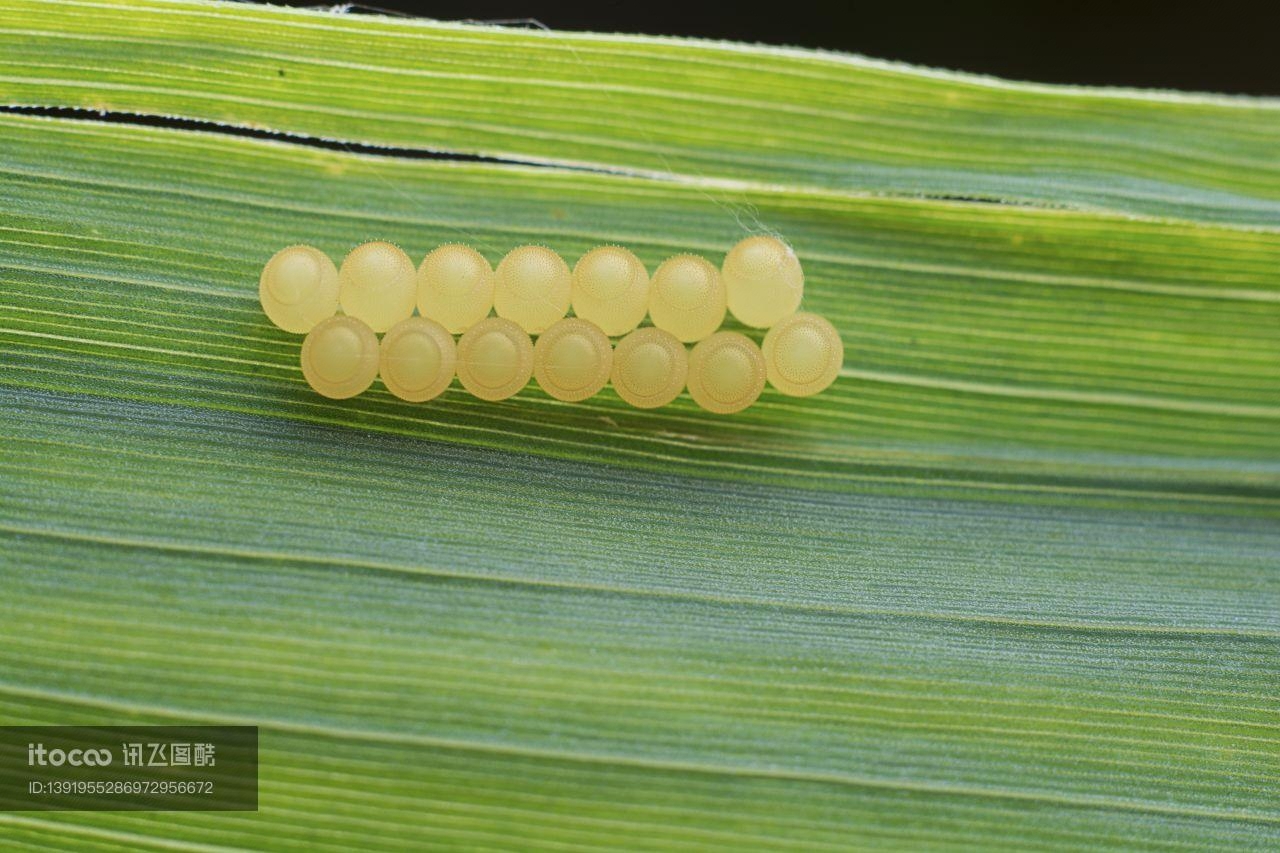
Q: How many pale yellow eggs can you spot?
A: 14